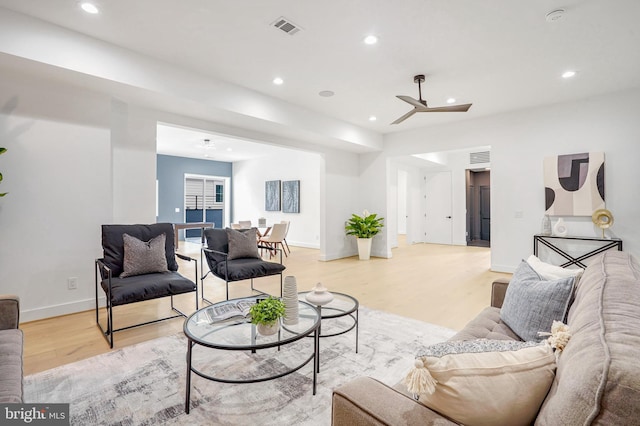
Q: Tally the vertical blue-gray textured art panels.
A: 2